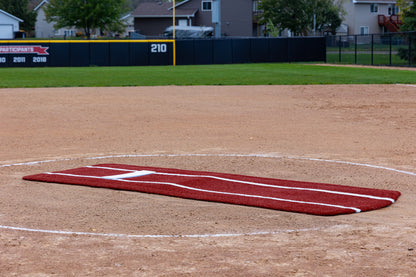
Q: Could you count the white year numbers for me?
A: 3